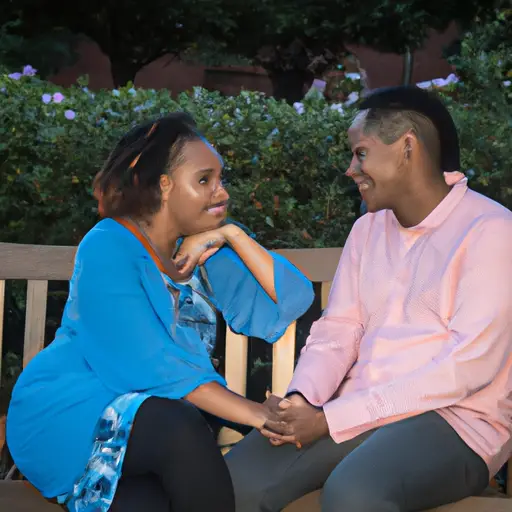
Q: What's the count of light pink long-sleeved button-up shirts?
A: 1